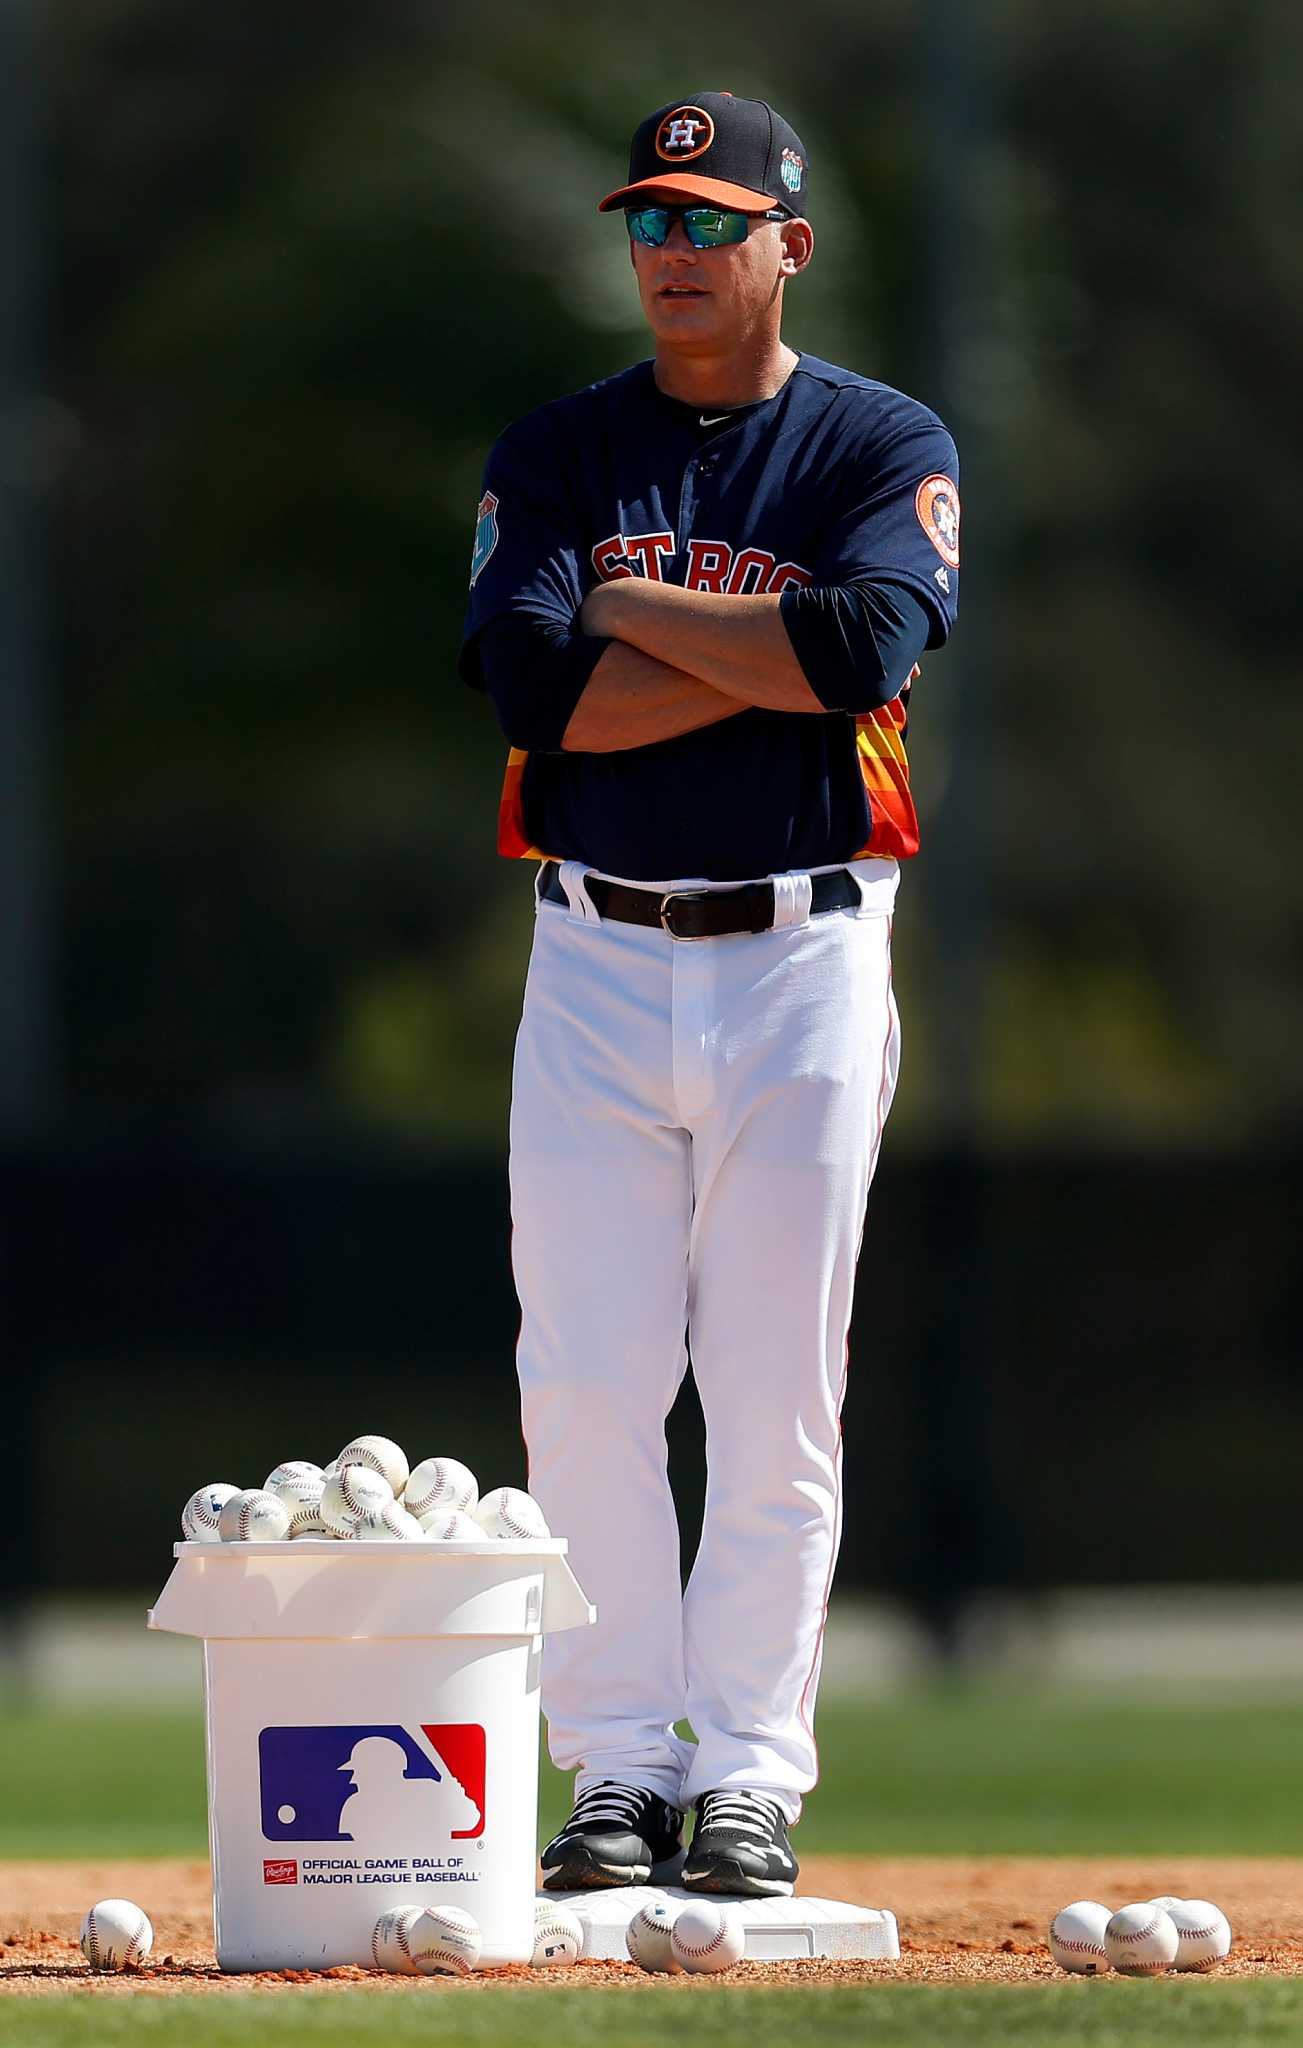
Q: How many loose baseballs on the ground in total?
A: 10